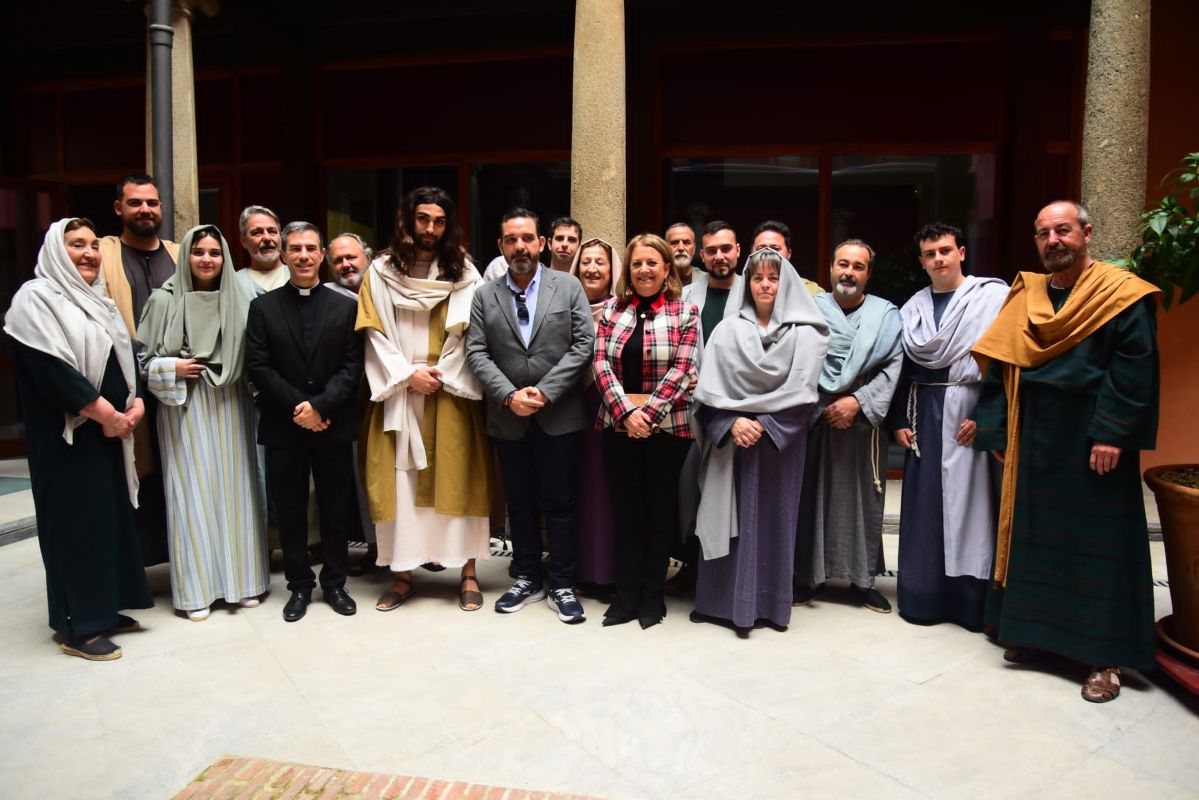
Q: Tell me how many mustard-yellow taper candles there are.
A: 0